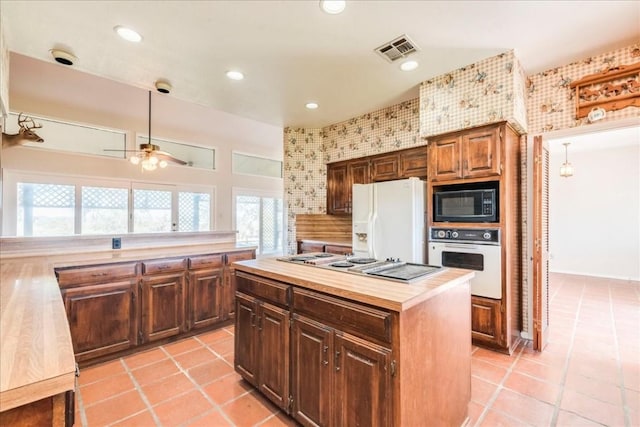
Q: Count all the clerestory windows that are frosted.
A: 3